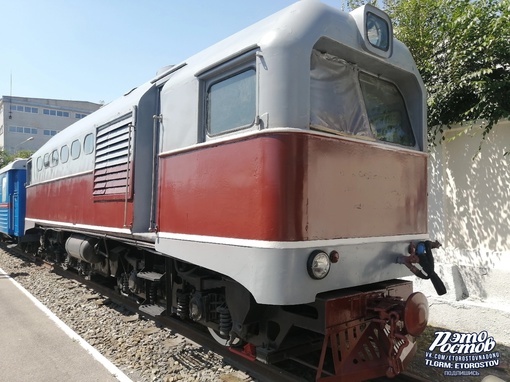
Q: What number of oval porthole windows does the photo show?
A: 6